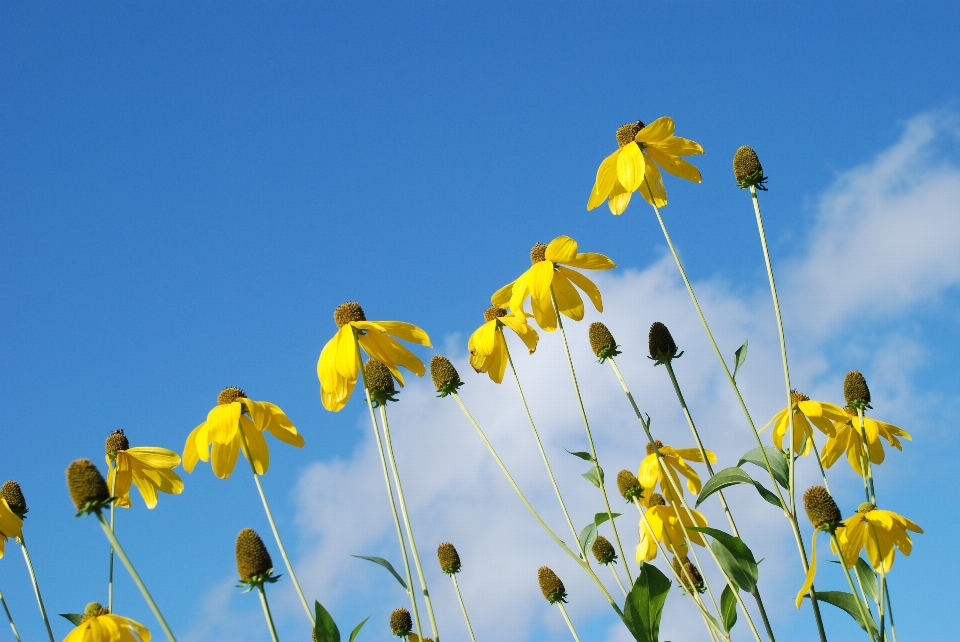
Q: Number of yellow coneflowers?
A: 13